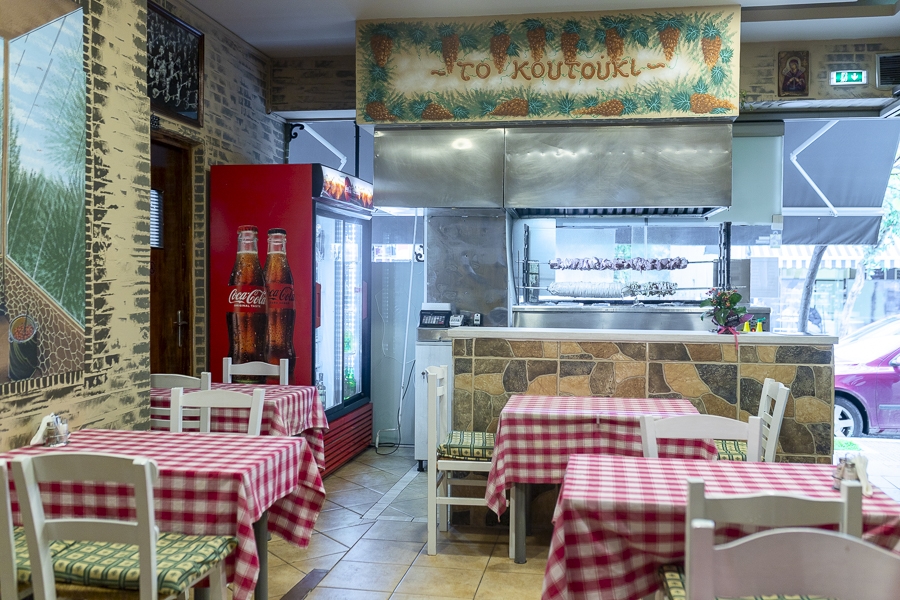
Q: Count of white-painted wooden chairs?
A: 10